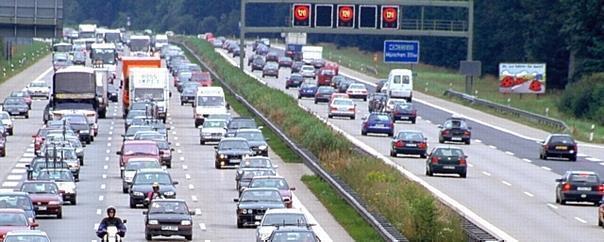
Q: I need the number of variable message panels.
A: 5